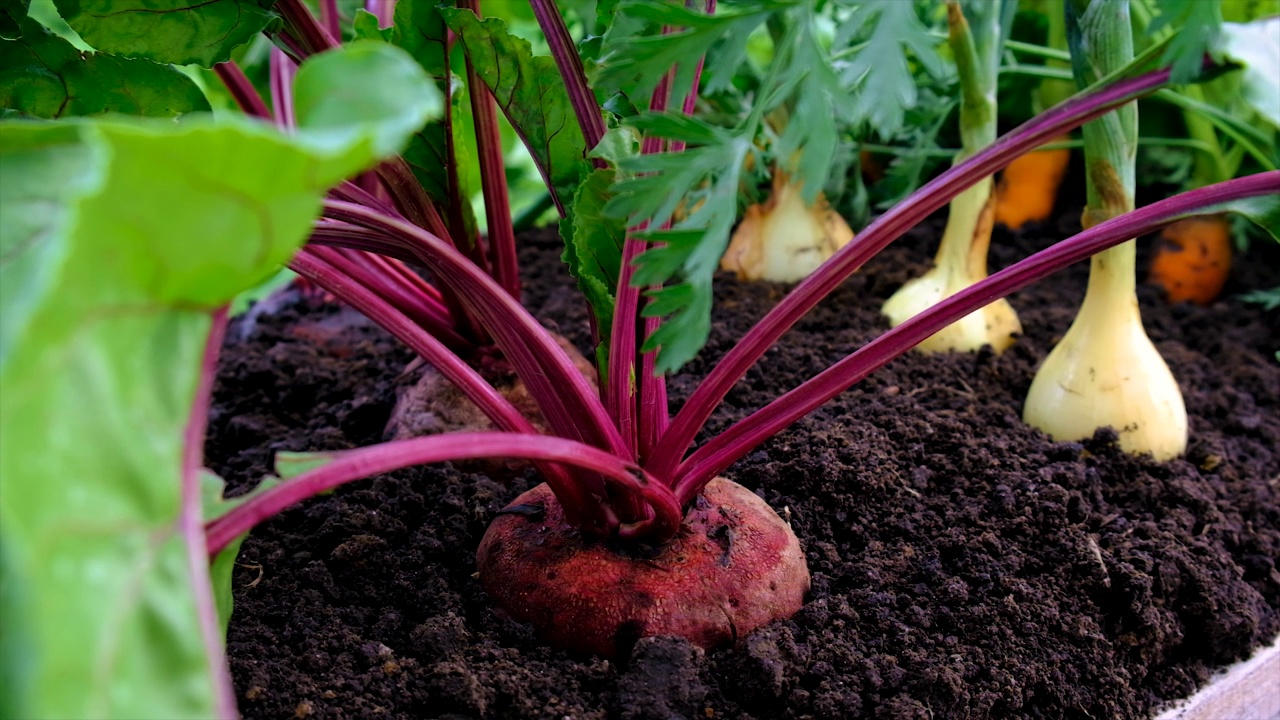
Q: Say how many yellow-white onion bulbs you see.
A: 3